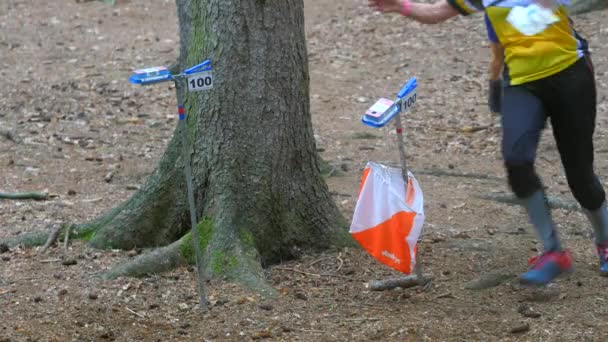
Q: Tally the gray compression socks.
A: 2